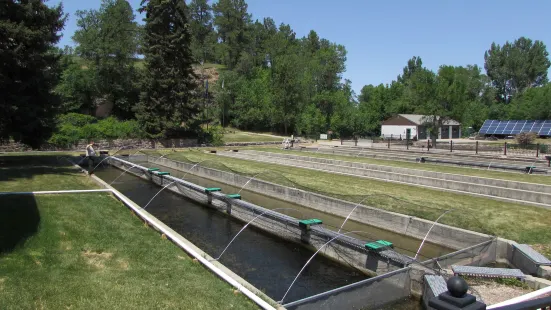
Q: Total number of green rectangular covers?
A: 6